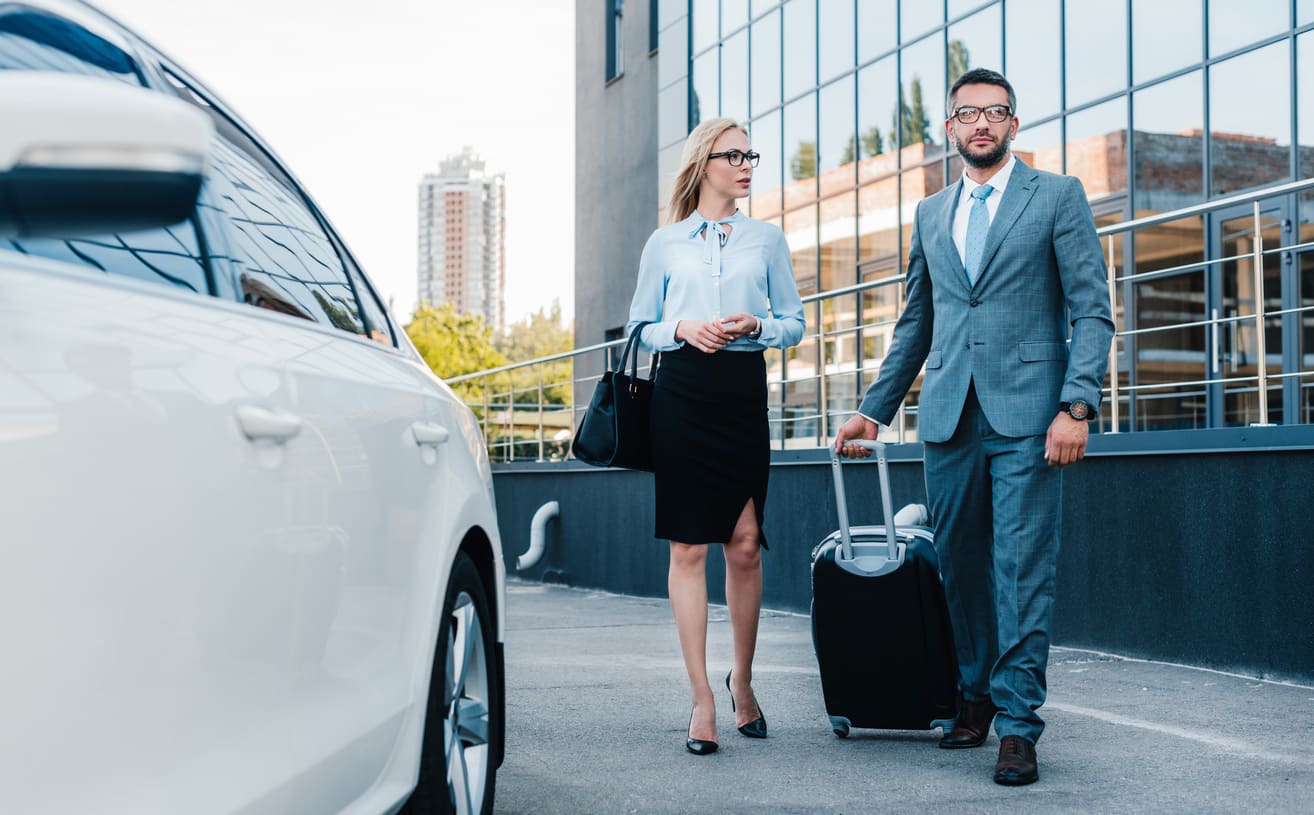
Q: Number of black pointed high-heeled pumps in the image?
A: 2